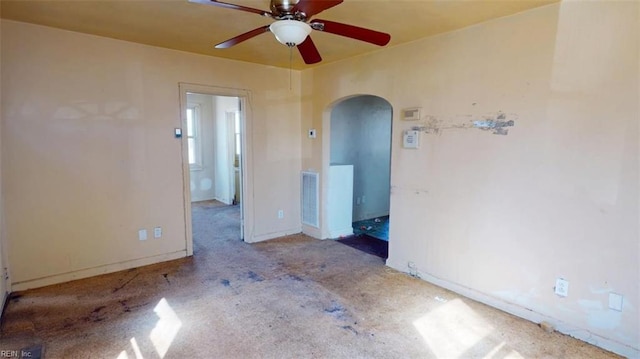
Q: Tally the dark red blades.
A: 5